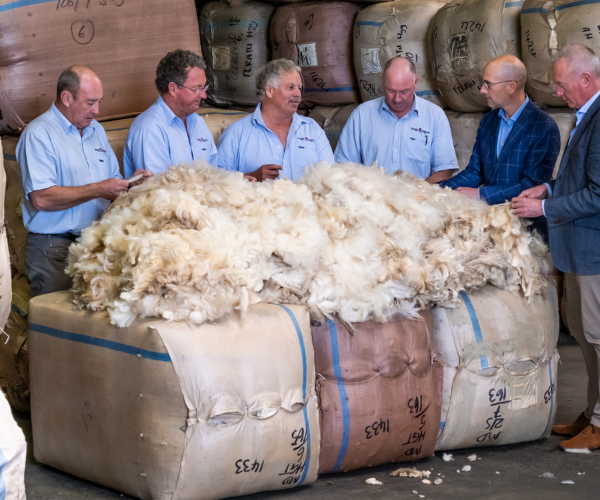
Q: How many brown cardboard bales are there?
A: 3